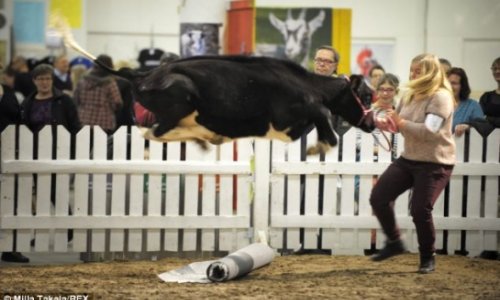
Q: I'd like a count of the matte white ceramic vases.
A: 0